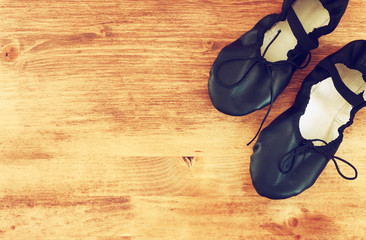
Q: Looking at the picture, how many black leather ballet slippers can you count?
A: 2